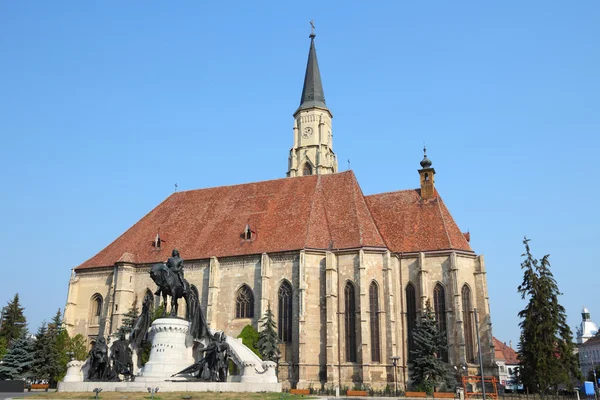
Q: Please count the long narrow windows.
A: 6